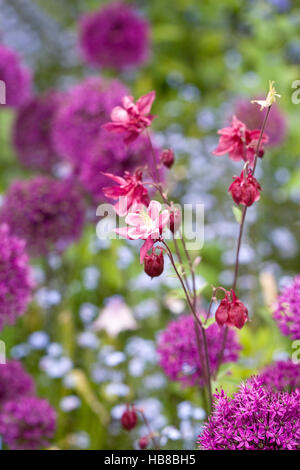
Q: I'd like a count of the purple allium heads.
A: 14